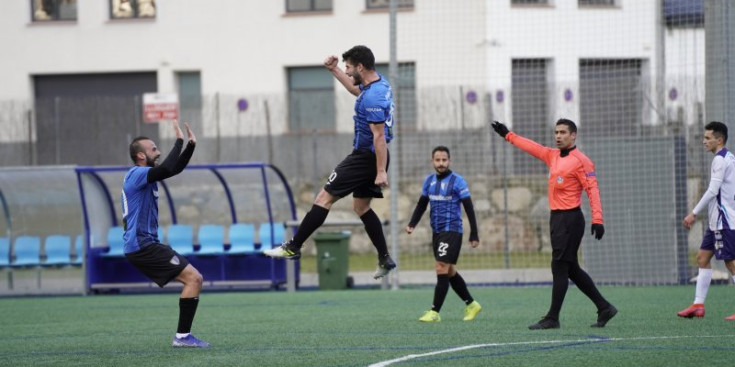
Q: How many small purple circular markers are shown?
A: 5